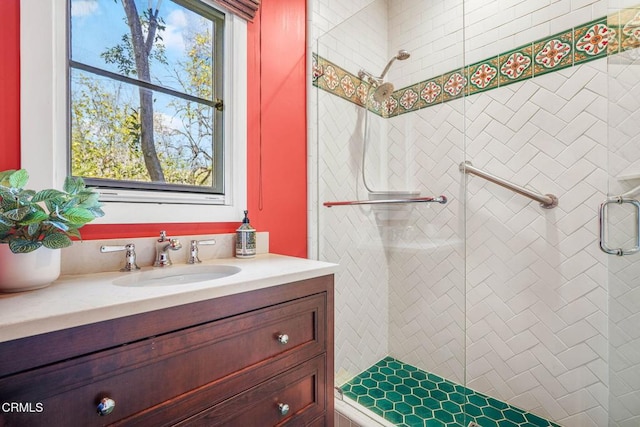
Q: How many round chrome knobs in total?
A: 3